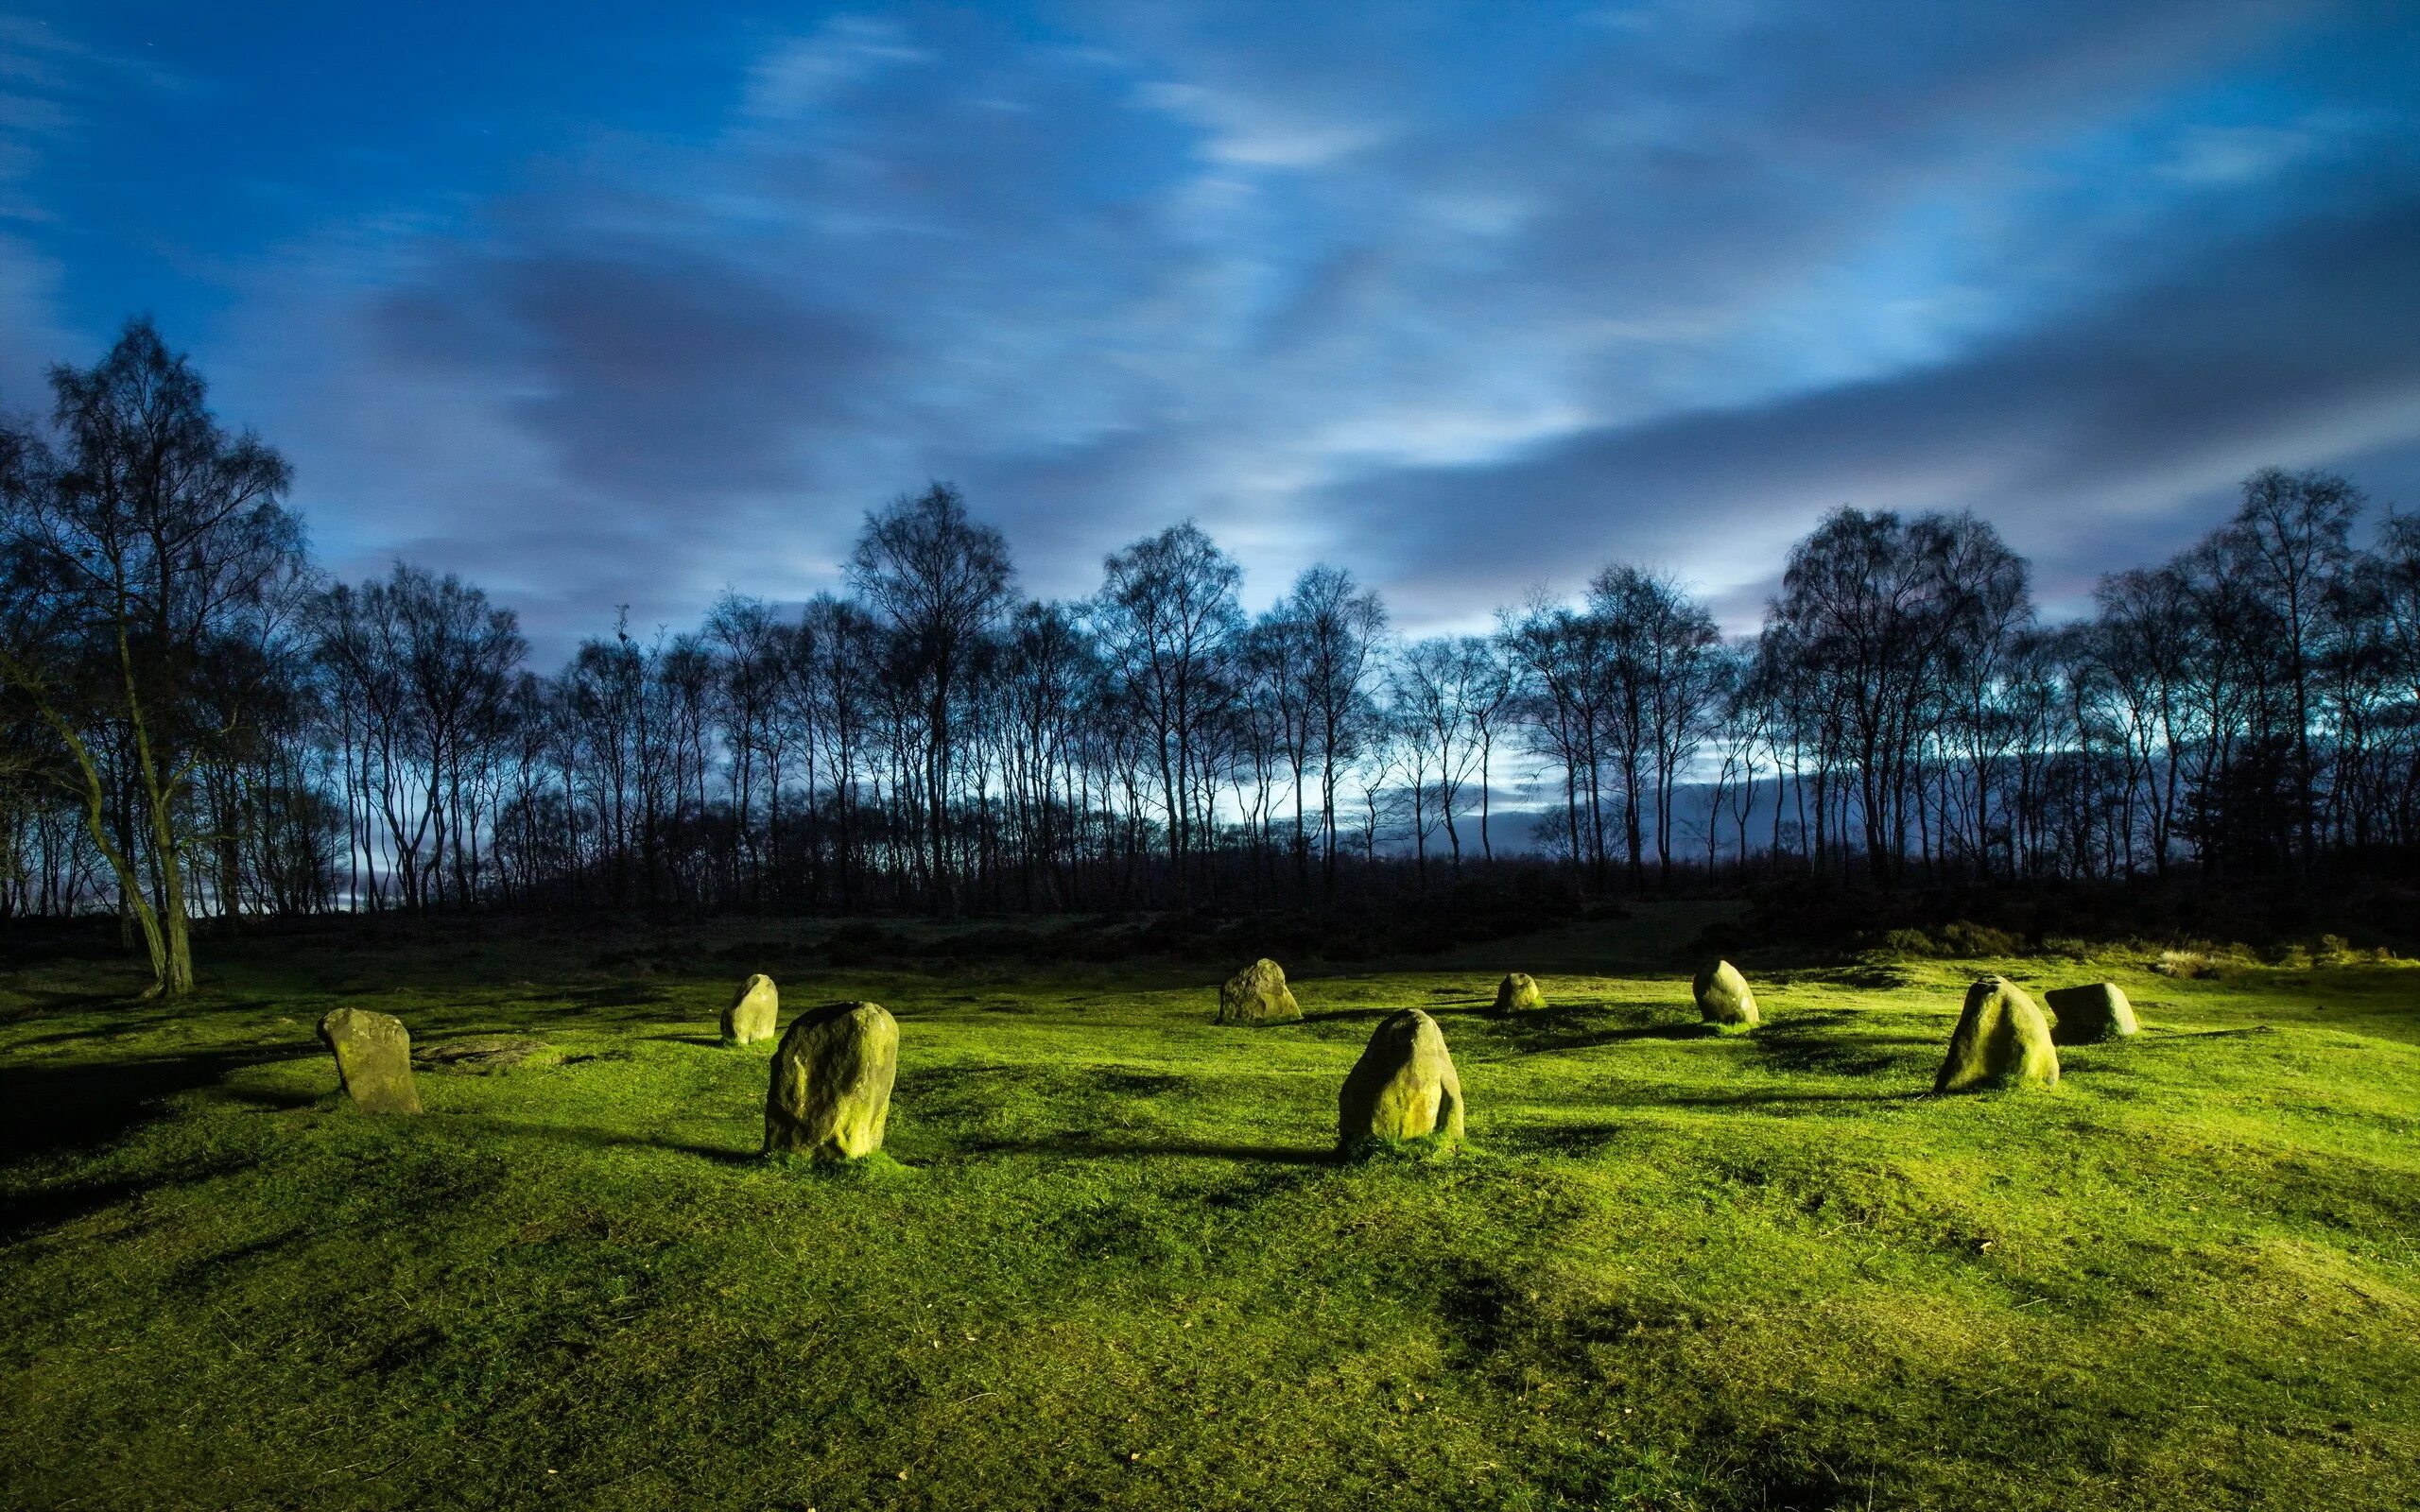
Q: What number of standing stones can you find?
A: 9